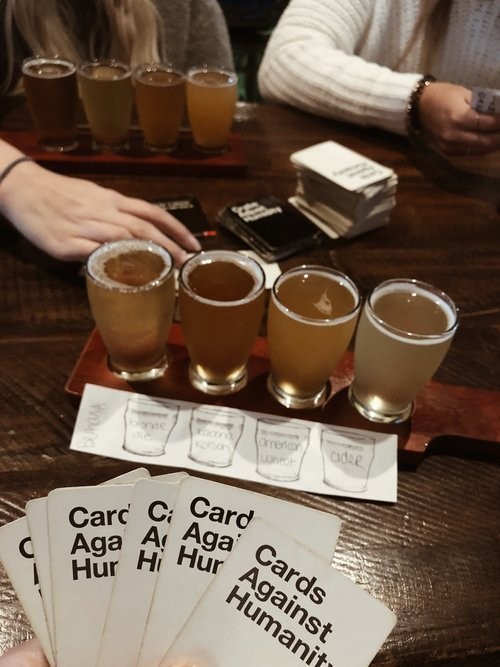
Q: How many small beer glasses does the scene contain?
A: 8